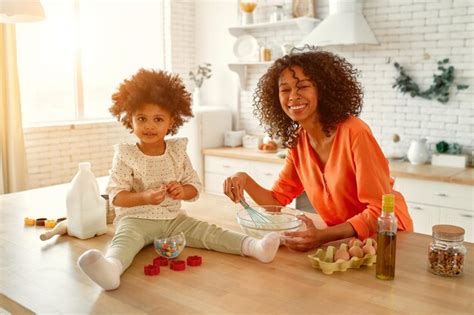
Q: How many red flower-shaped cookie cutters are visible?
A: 4